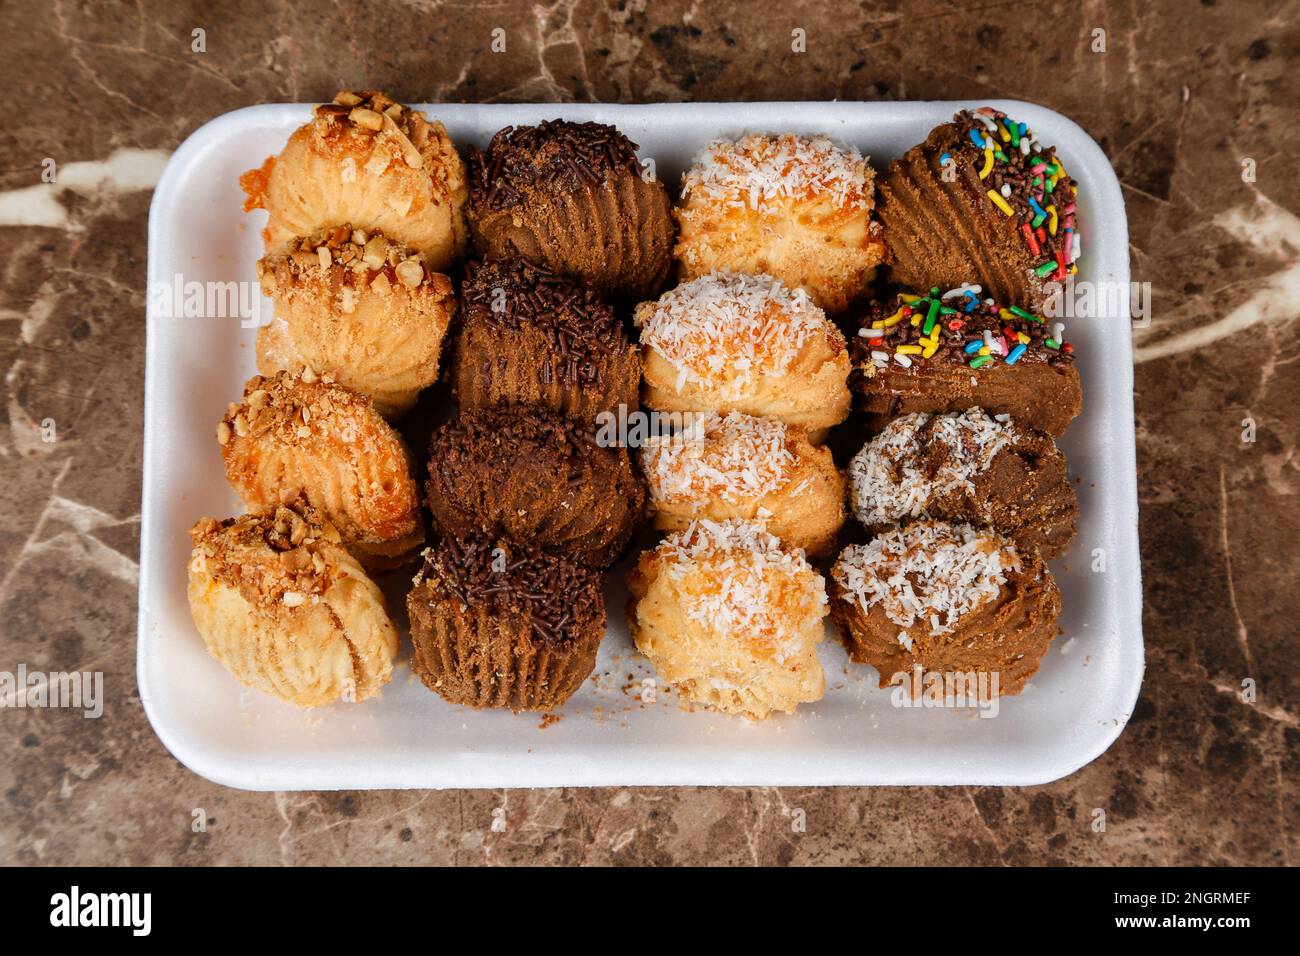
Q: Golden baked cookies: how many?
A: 8